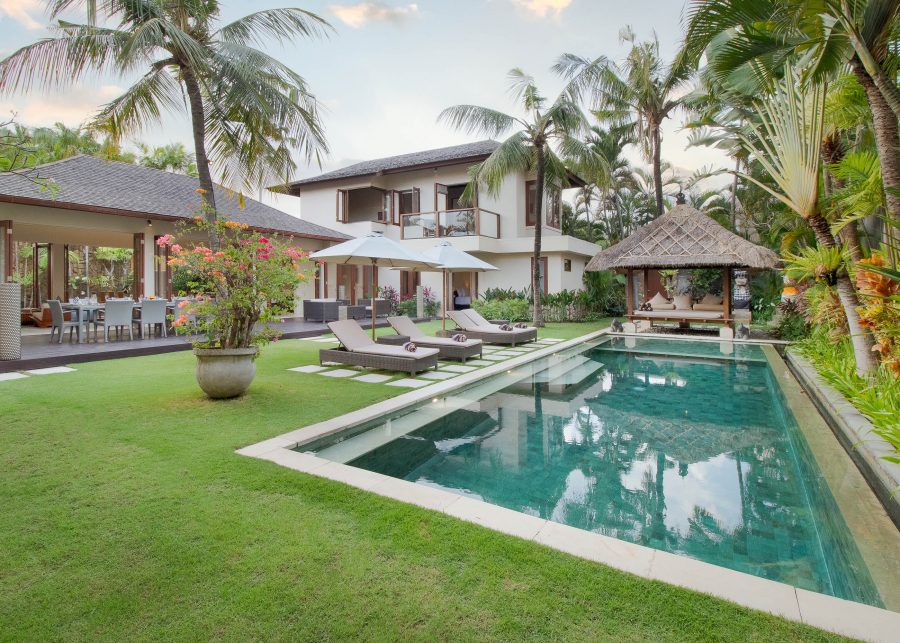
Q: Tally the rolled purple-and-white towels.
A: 4